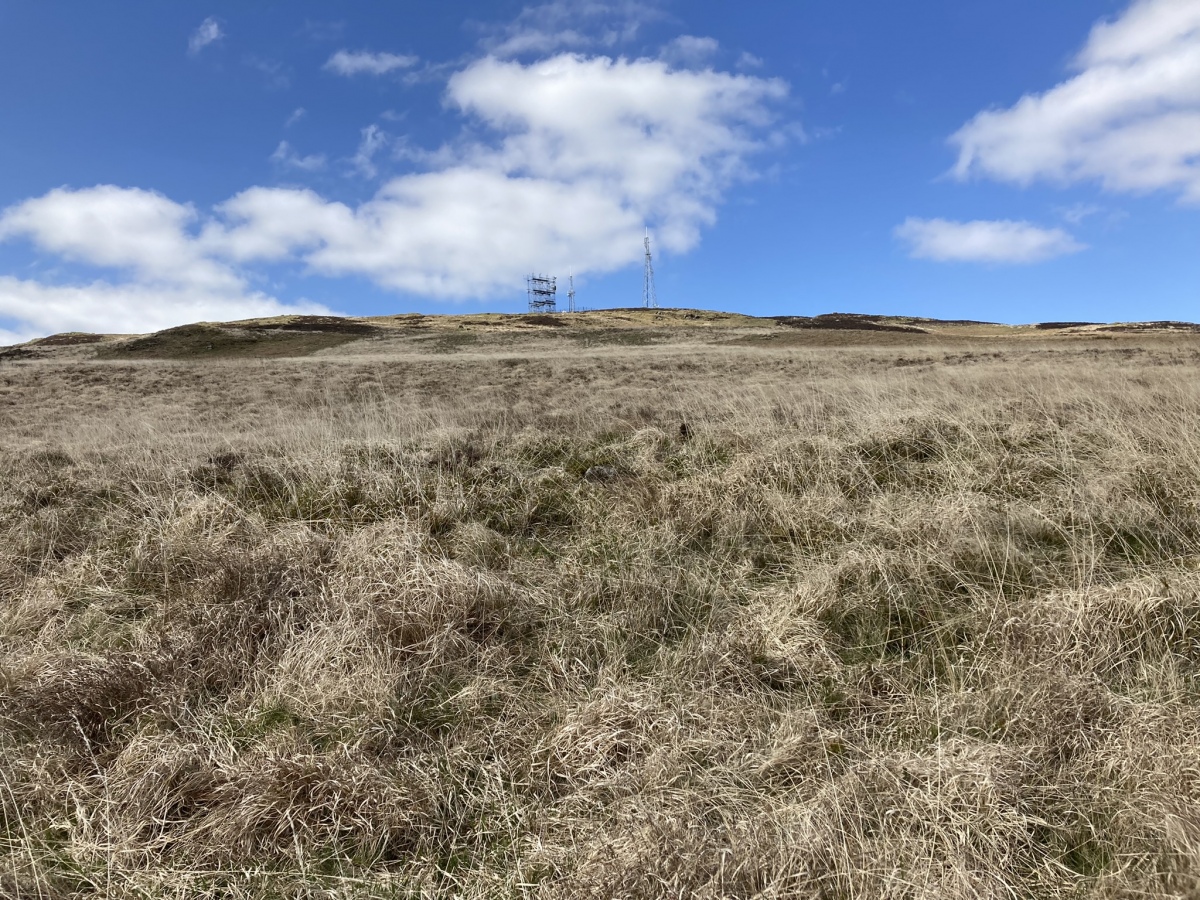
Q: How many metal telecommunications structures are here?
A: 3